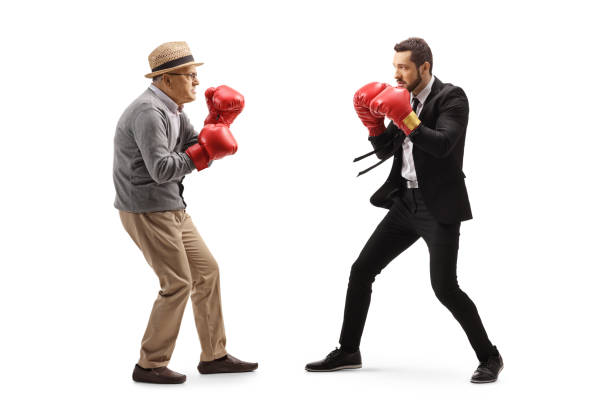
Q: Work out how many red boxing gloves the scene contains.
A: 4